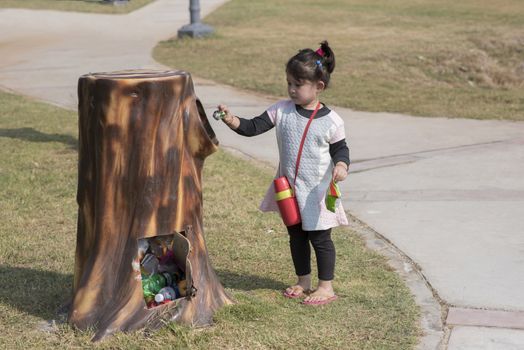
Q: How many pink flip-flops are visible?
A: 2